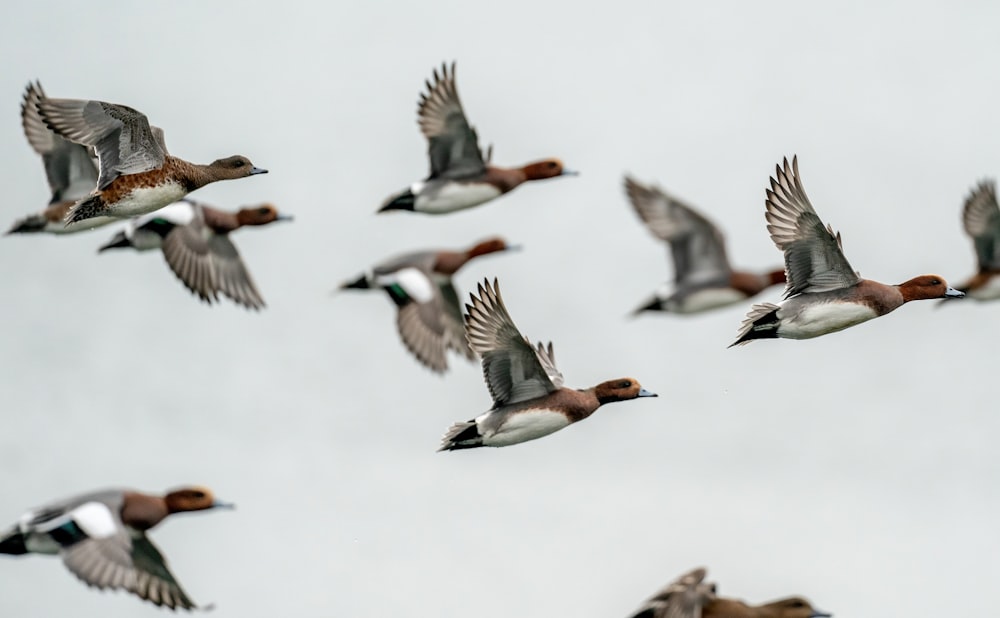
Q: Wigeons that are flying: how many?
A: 11